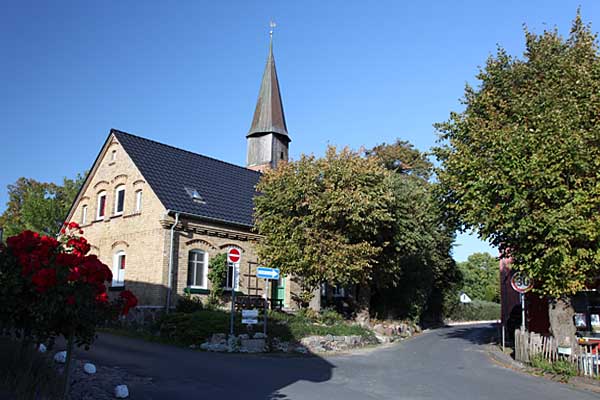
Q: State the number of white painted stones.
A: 4